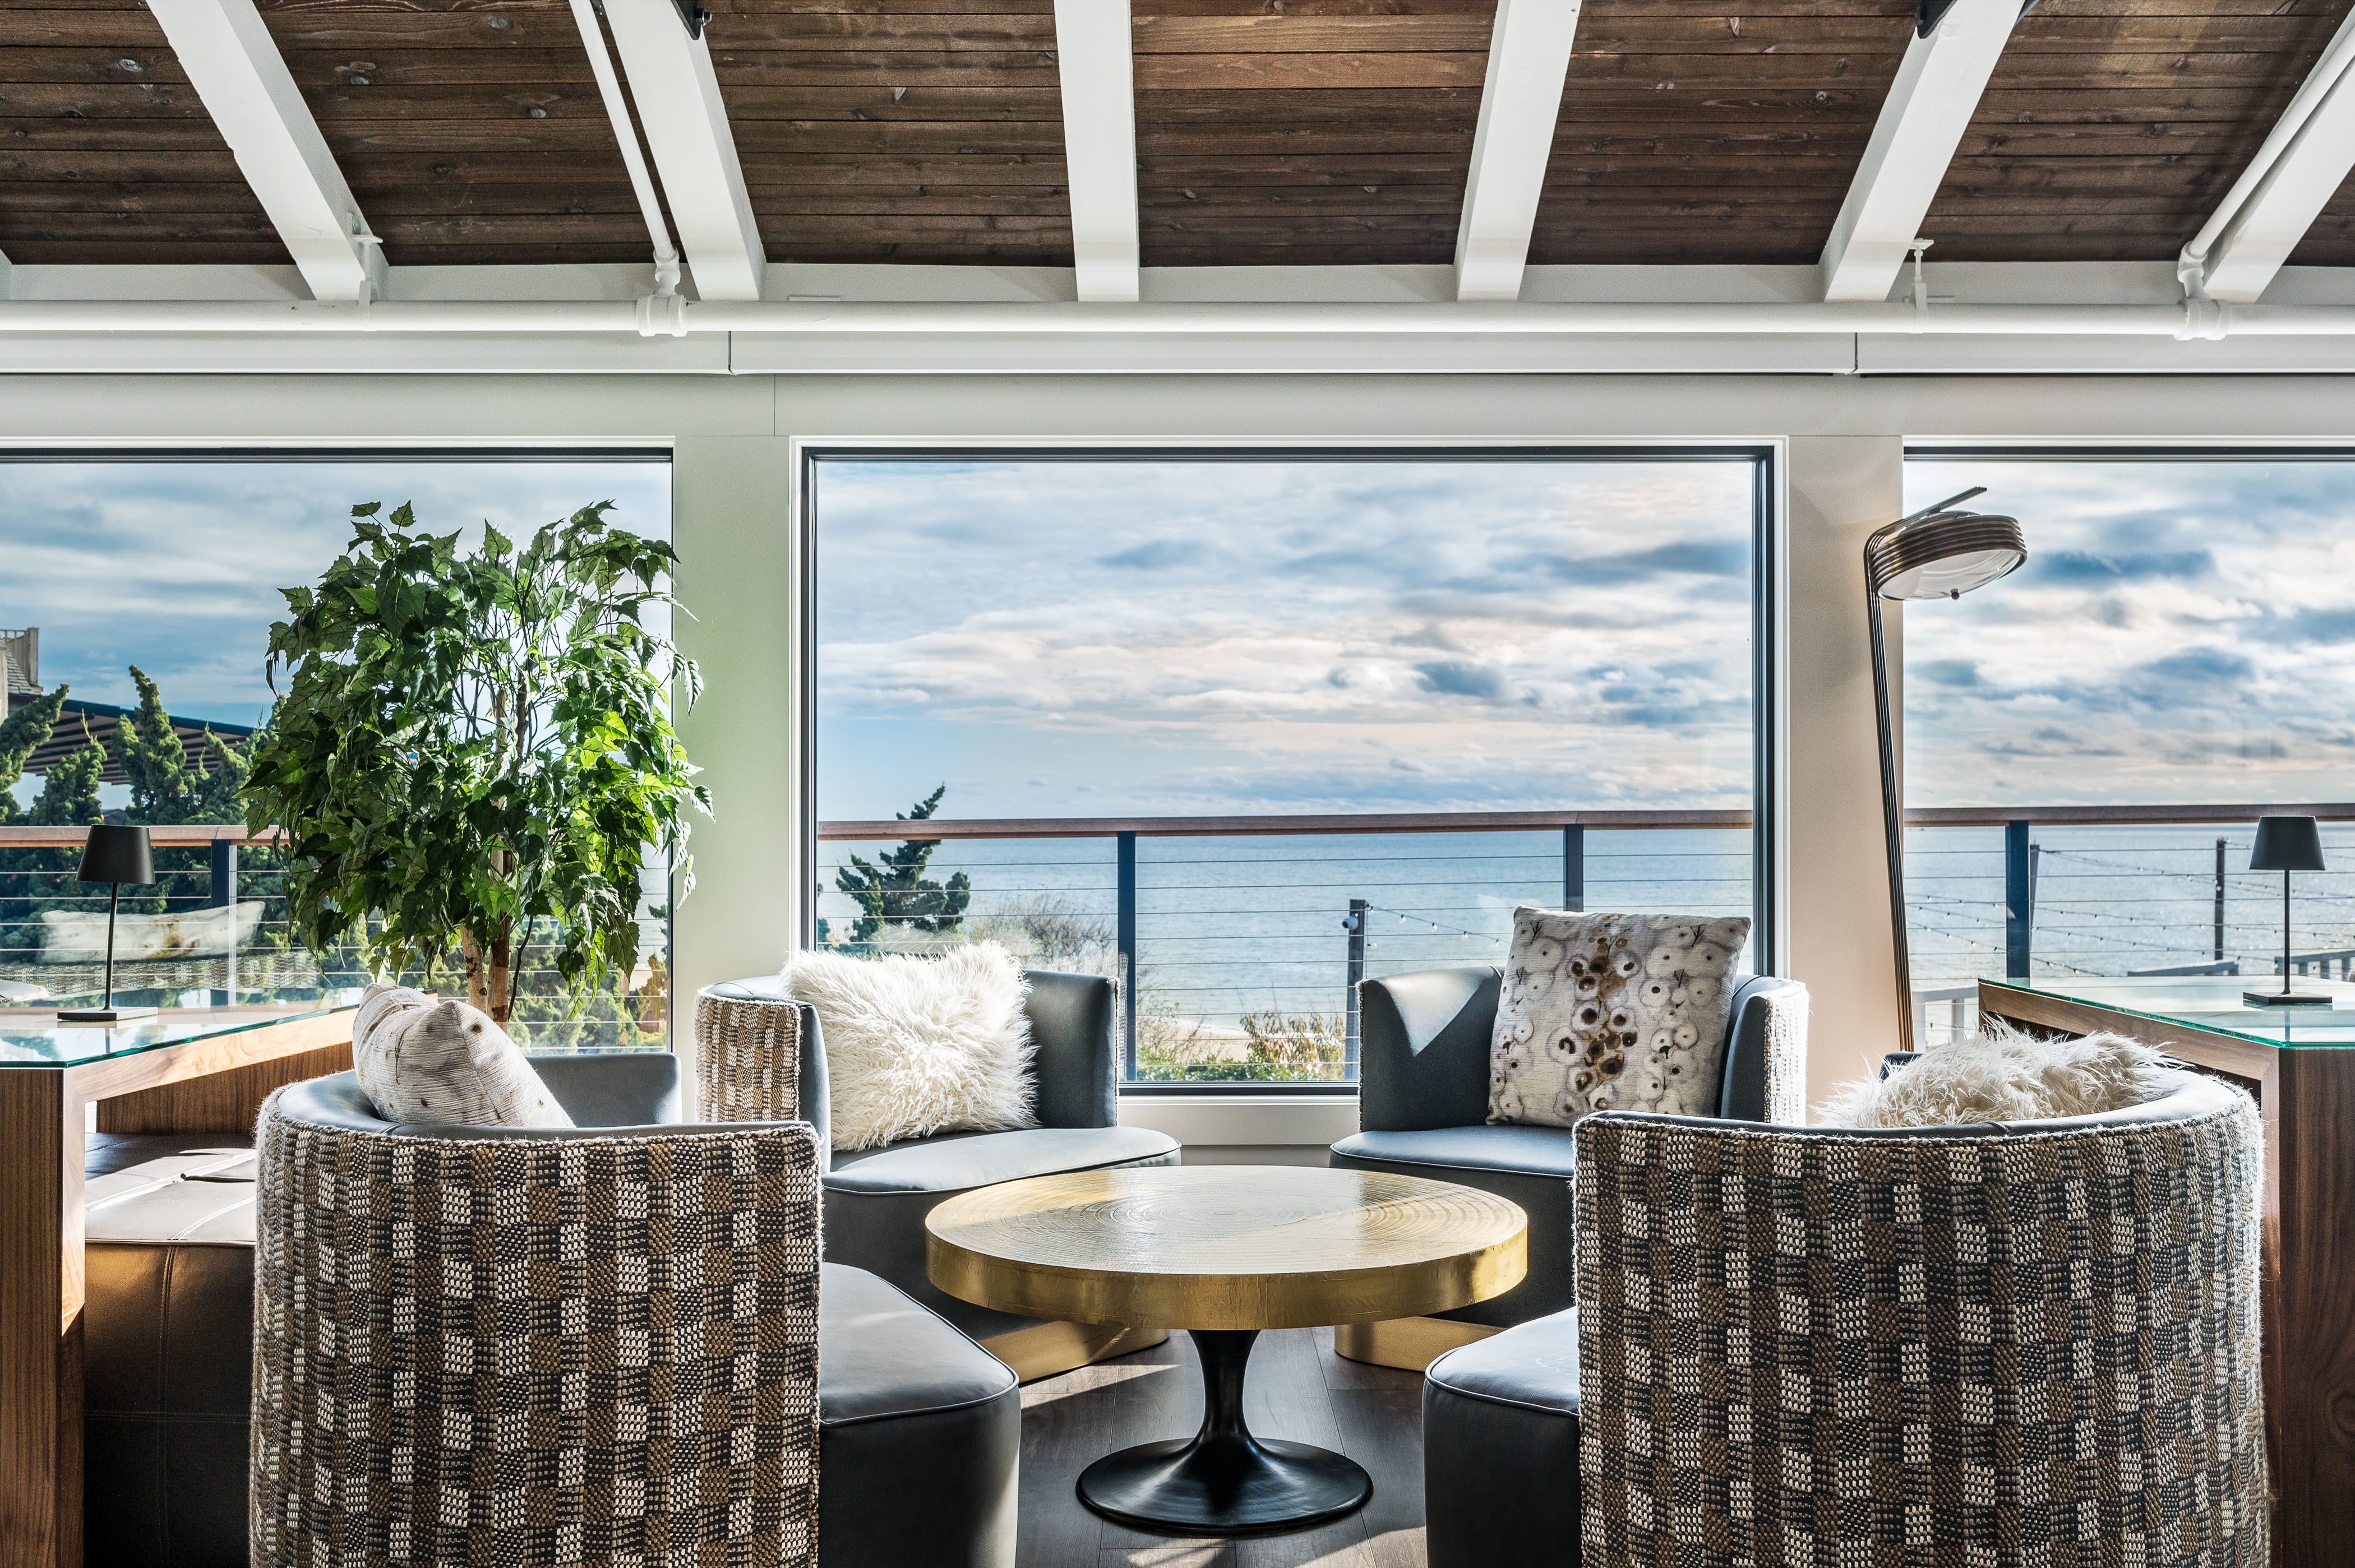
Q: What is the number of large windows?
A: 3